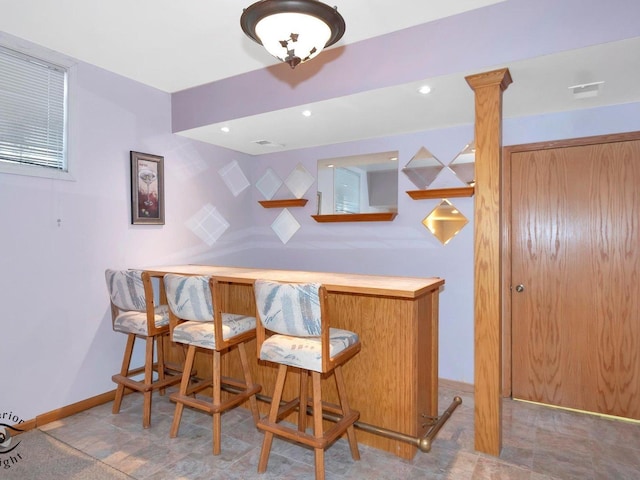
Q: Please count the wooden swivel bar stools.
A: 3